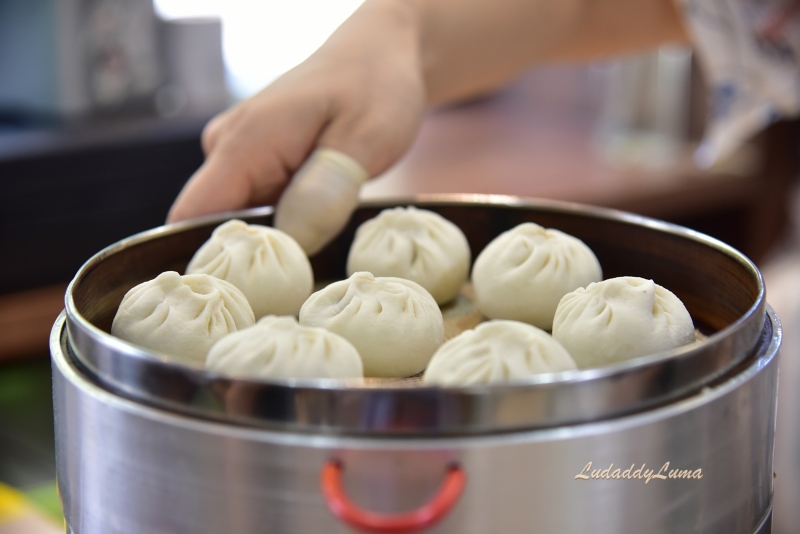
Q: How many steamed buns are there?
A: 8